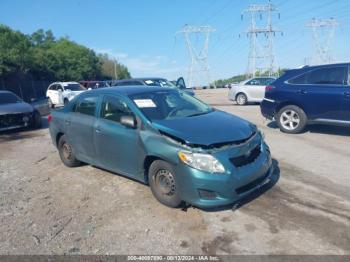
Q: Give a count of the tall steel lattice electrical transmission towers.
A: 3